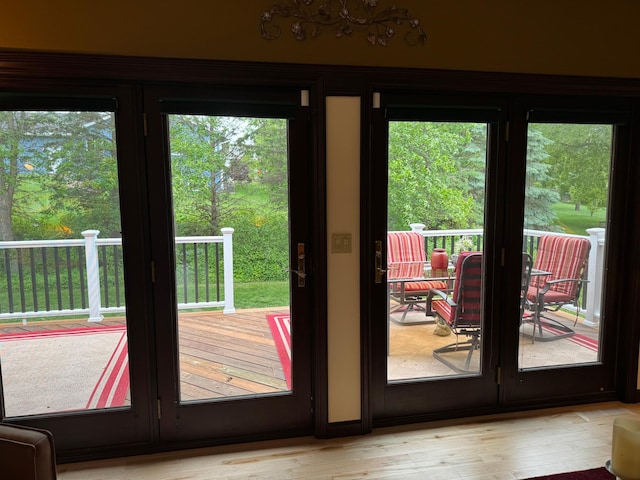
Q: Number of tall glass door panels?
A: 4